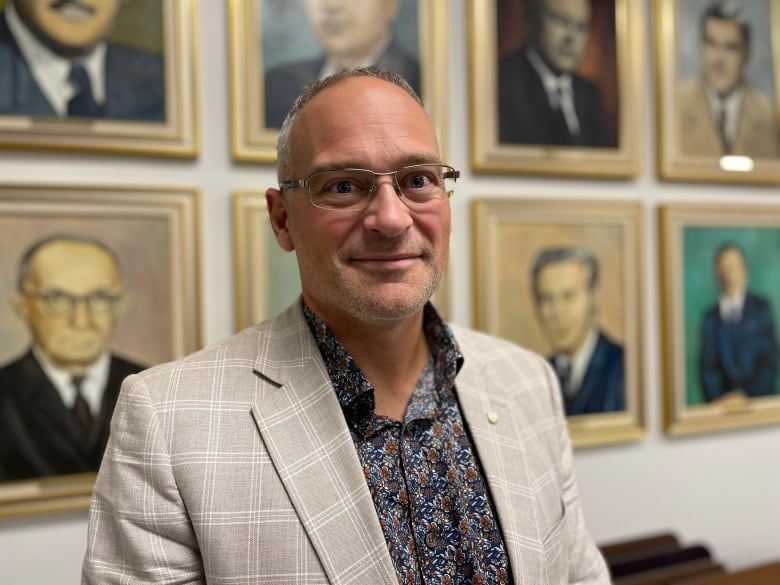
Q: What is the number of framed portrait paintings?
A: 8